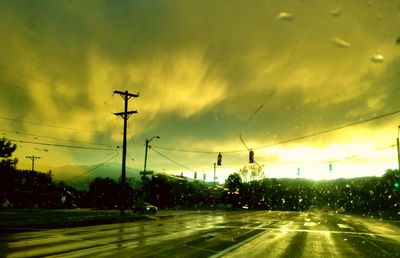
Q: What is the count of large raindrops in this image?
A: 4